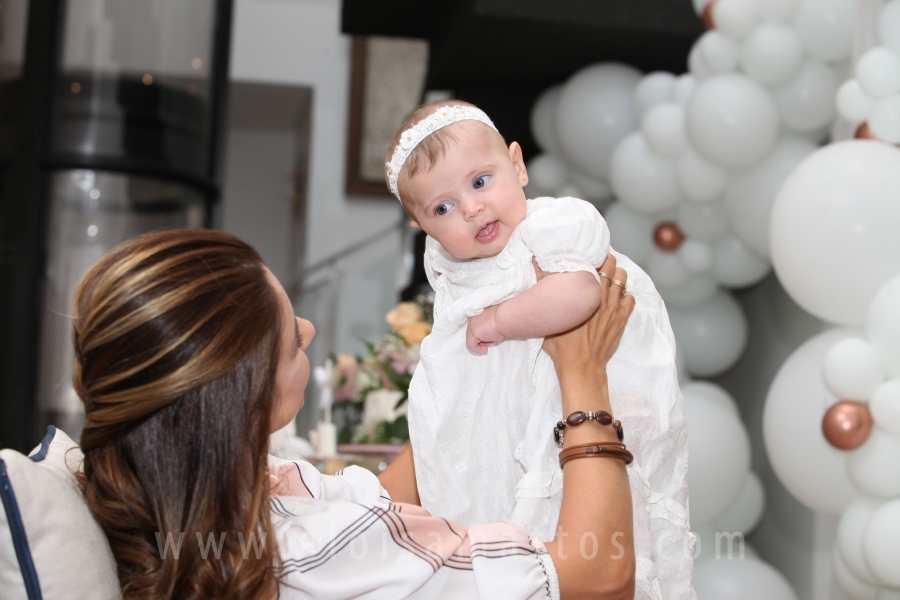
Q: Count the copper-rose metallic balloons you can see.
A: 4